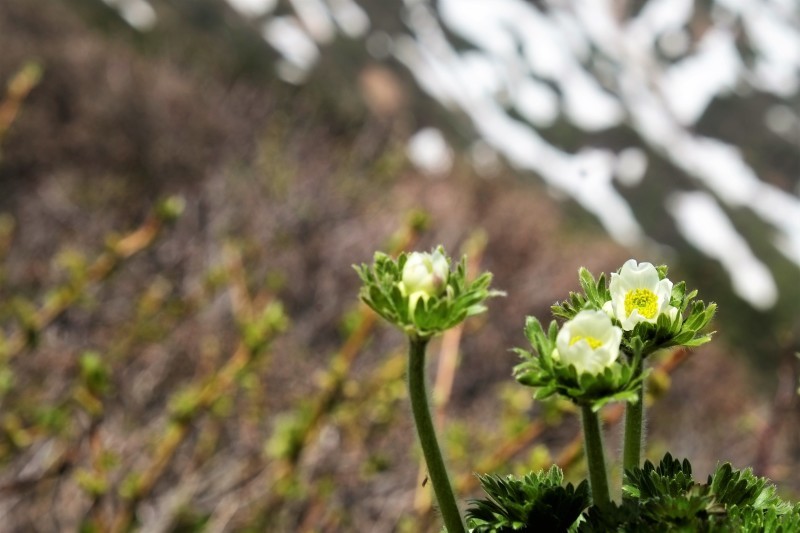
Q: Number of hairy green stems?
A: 3